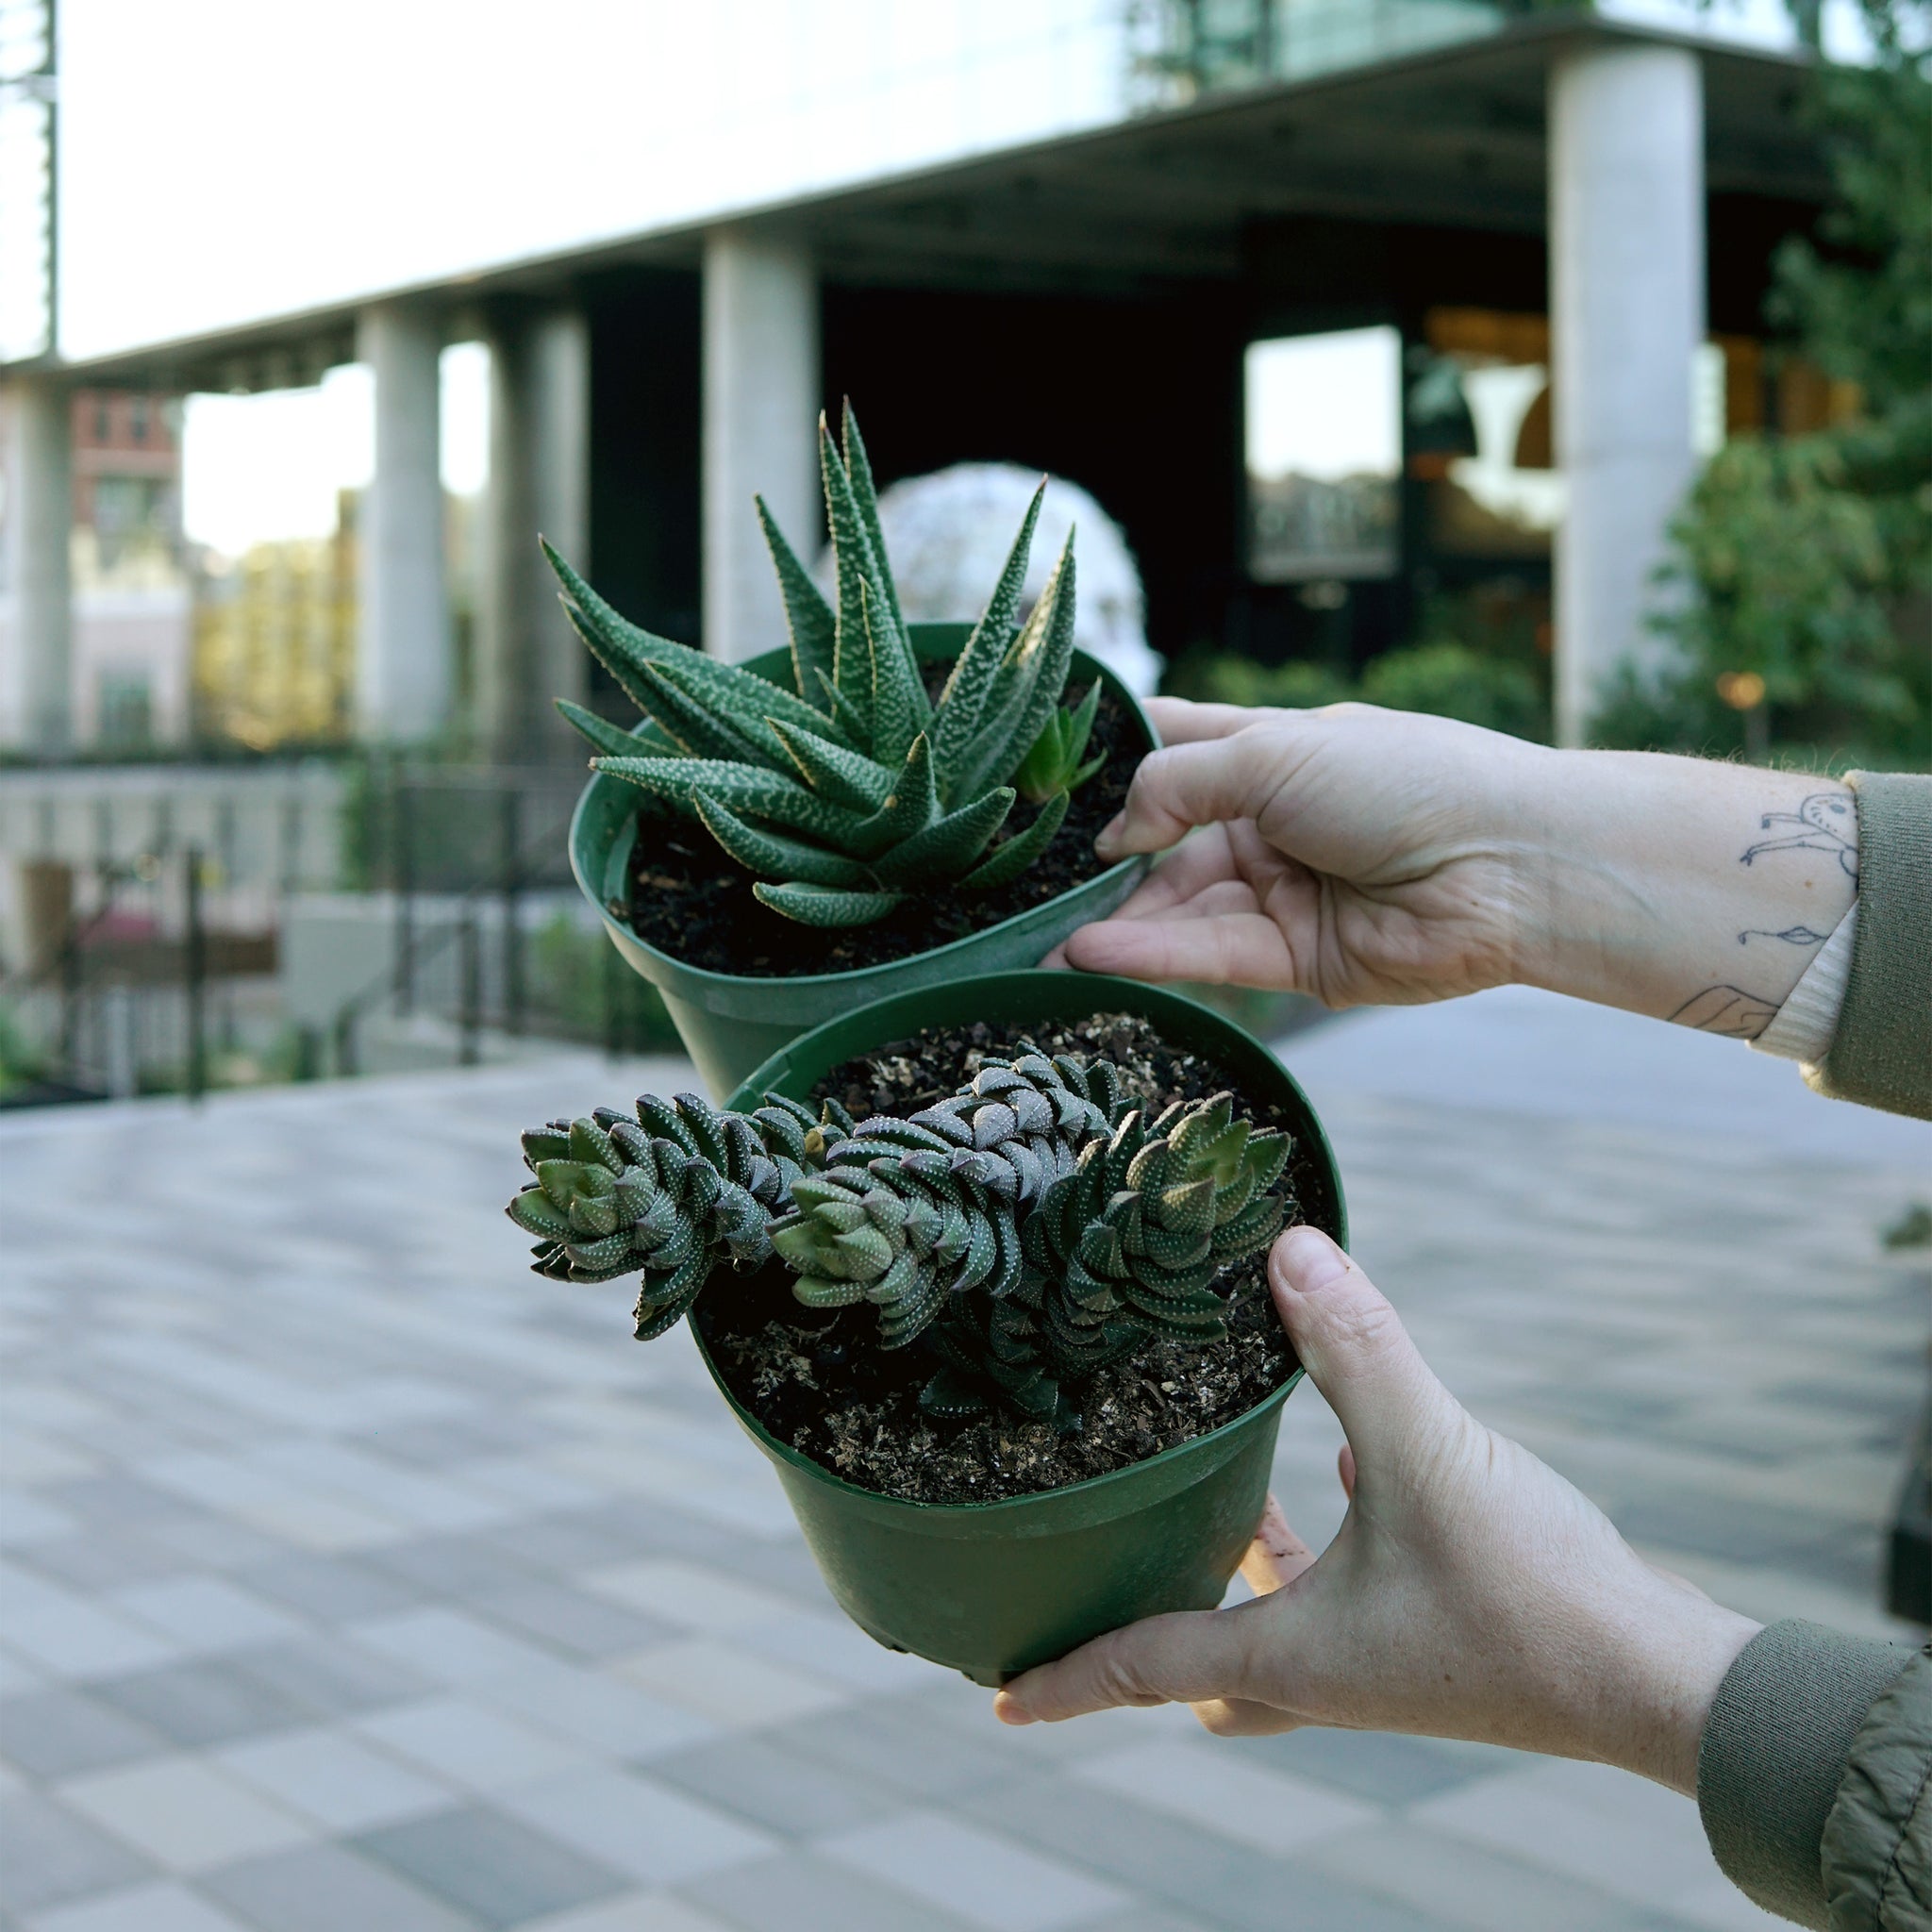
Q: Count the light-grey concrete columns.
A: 5